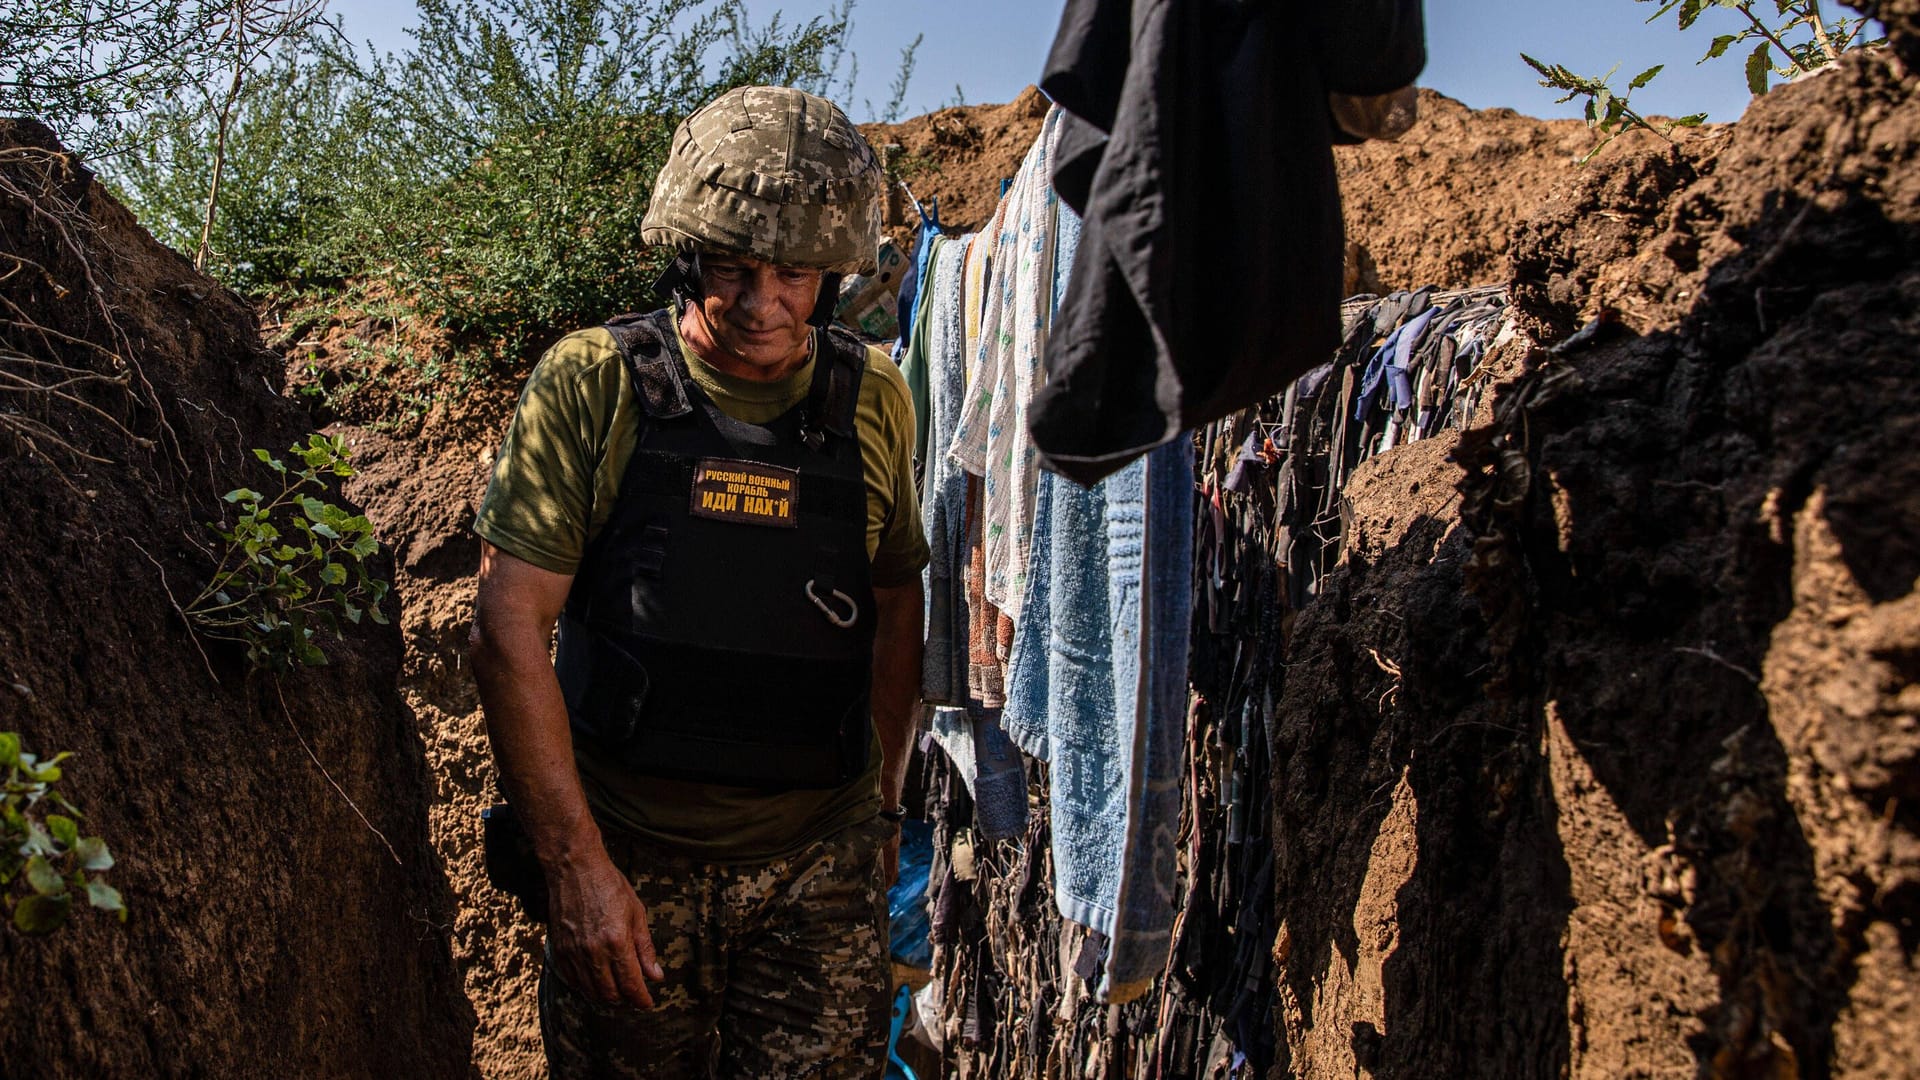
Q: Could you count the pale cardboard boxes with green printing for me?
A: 1